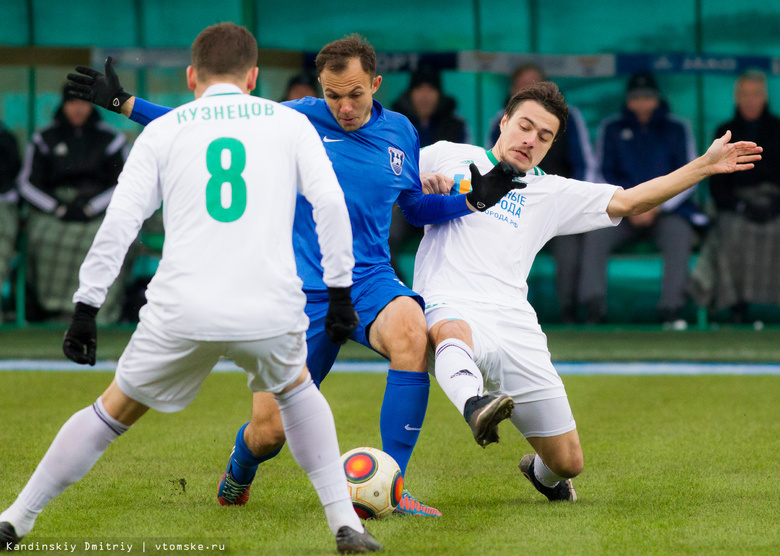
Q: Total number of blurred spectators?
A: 7